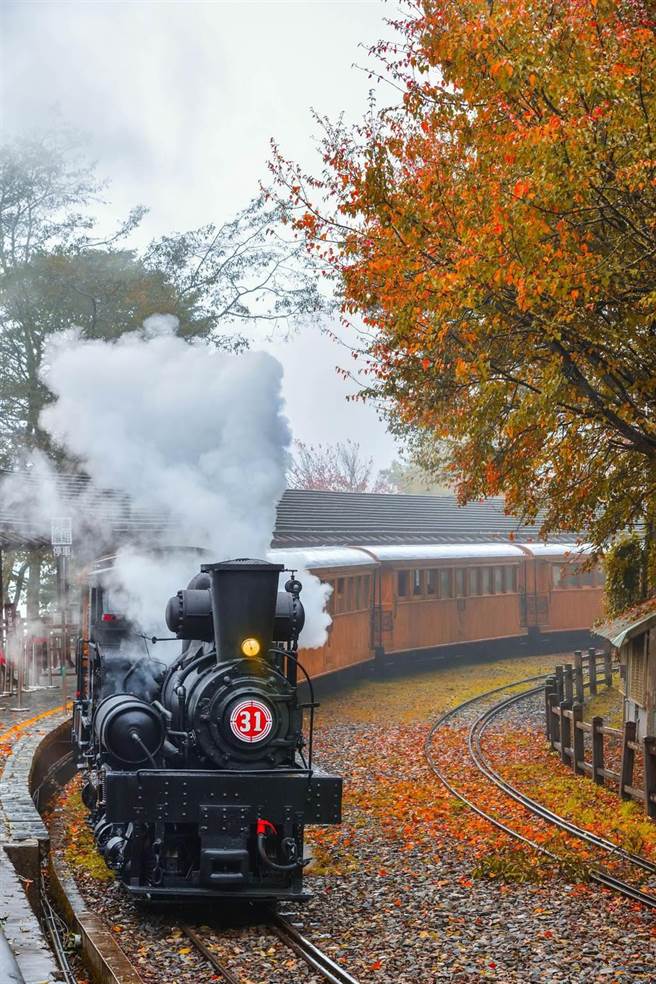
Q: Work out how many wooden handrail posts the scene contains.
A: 14